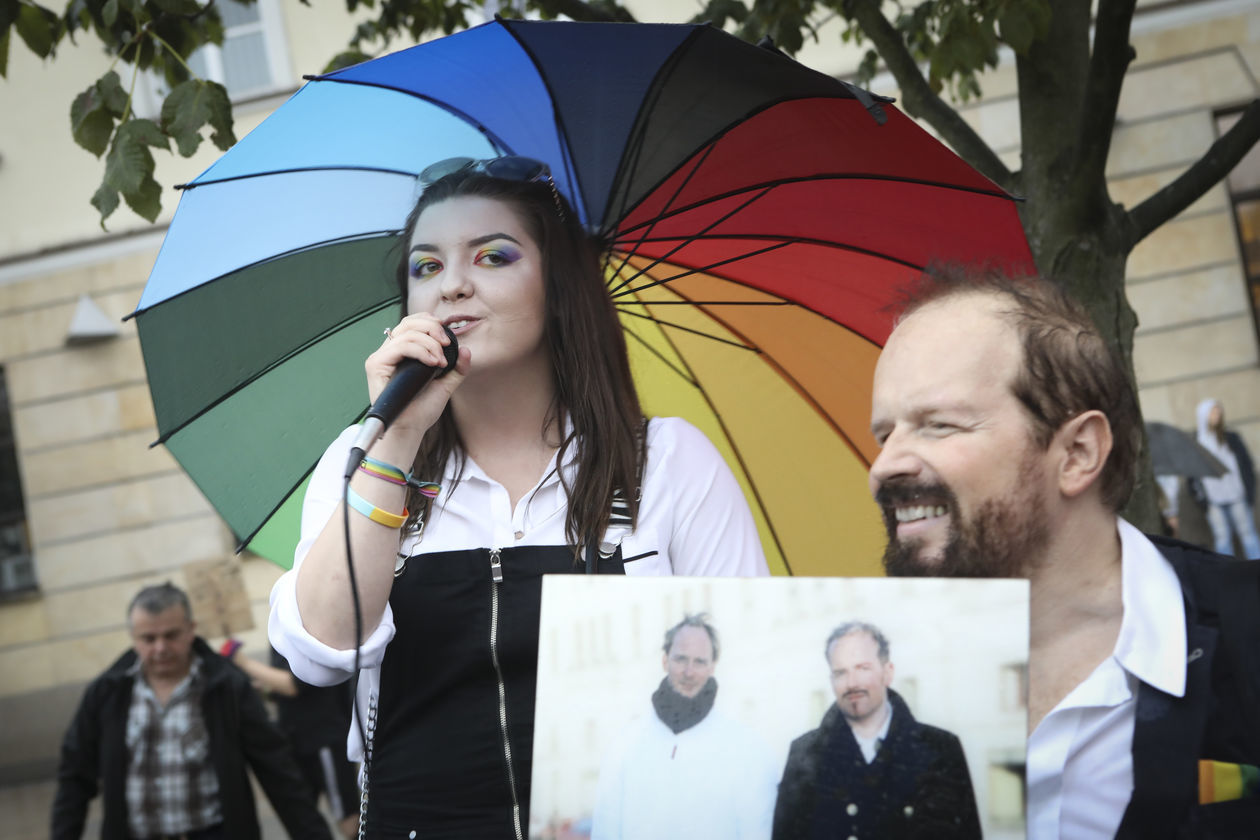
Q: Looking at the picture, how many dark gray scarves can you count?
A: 1